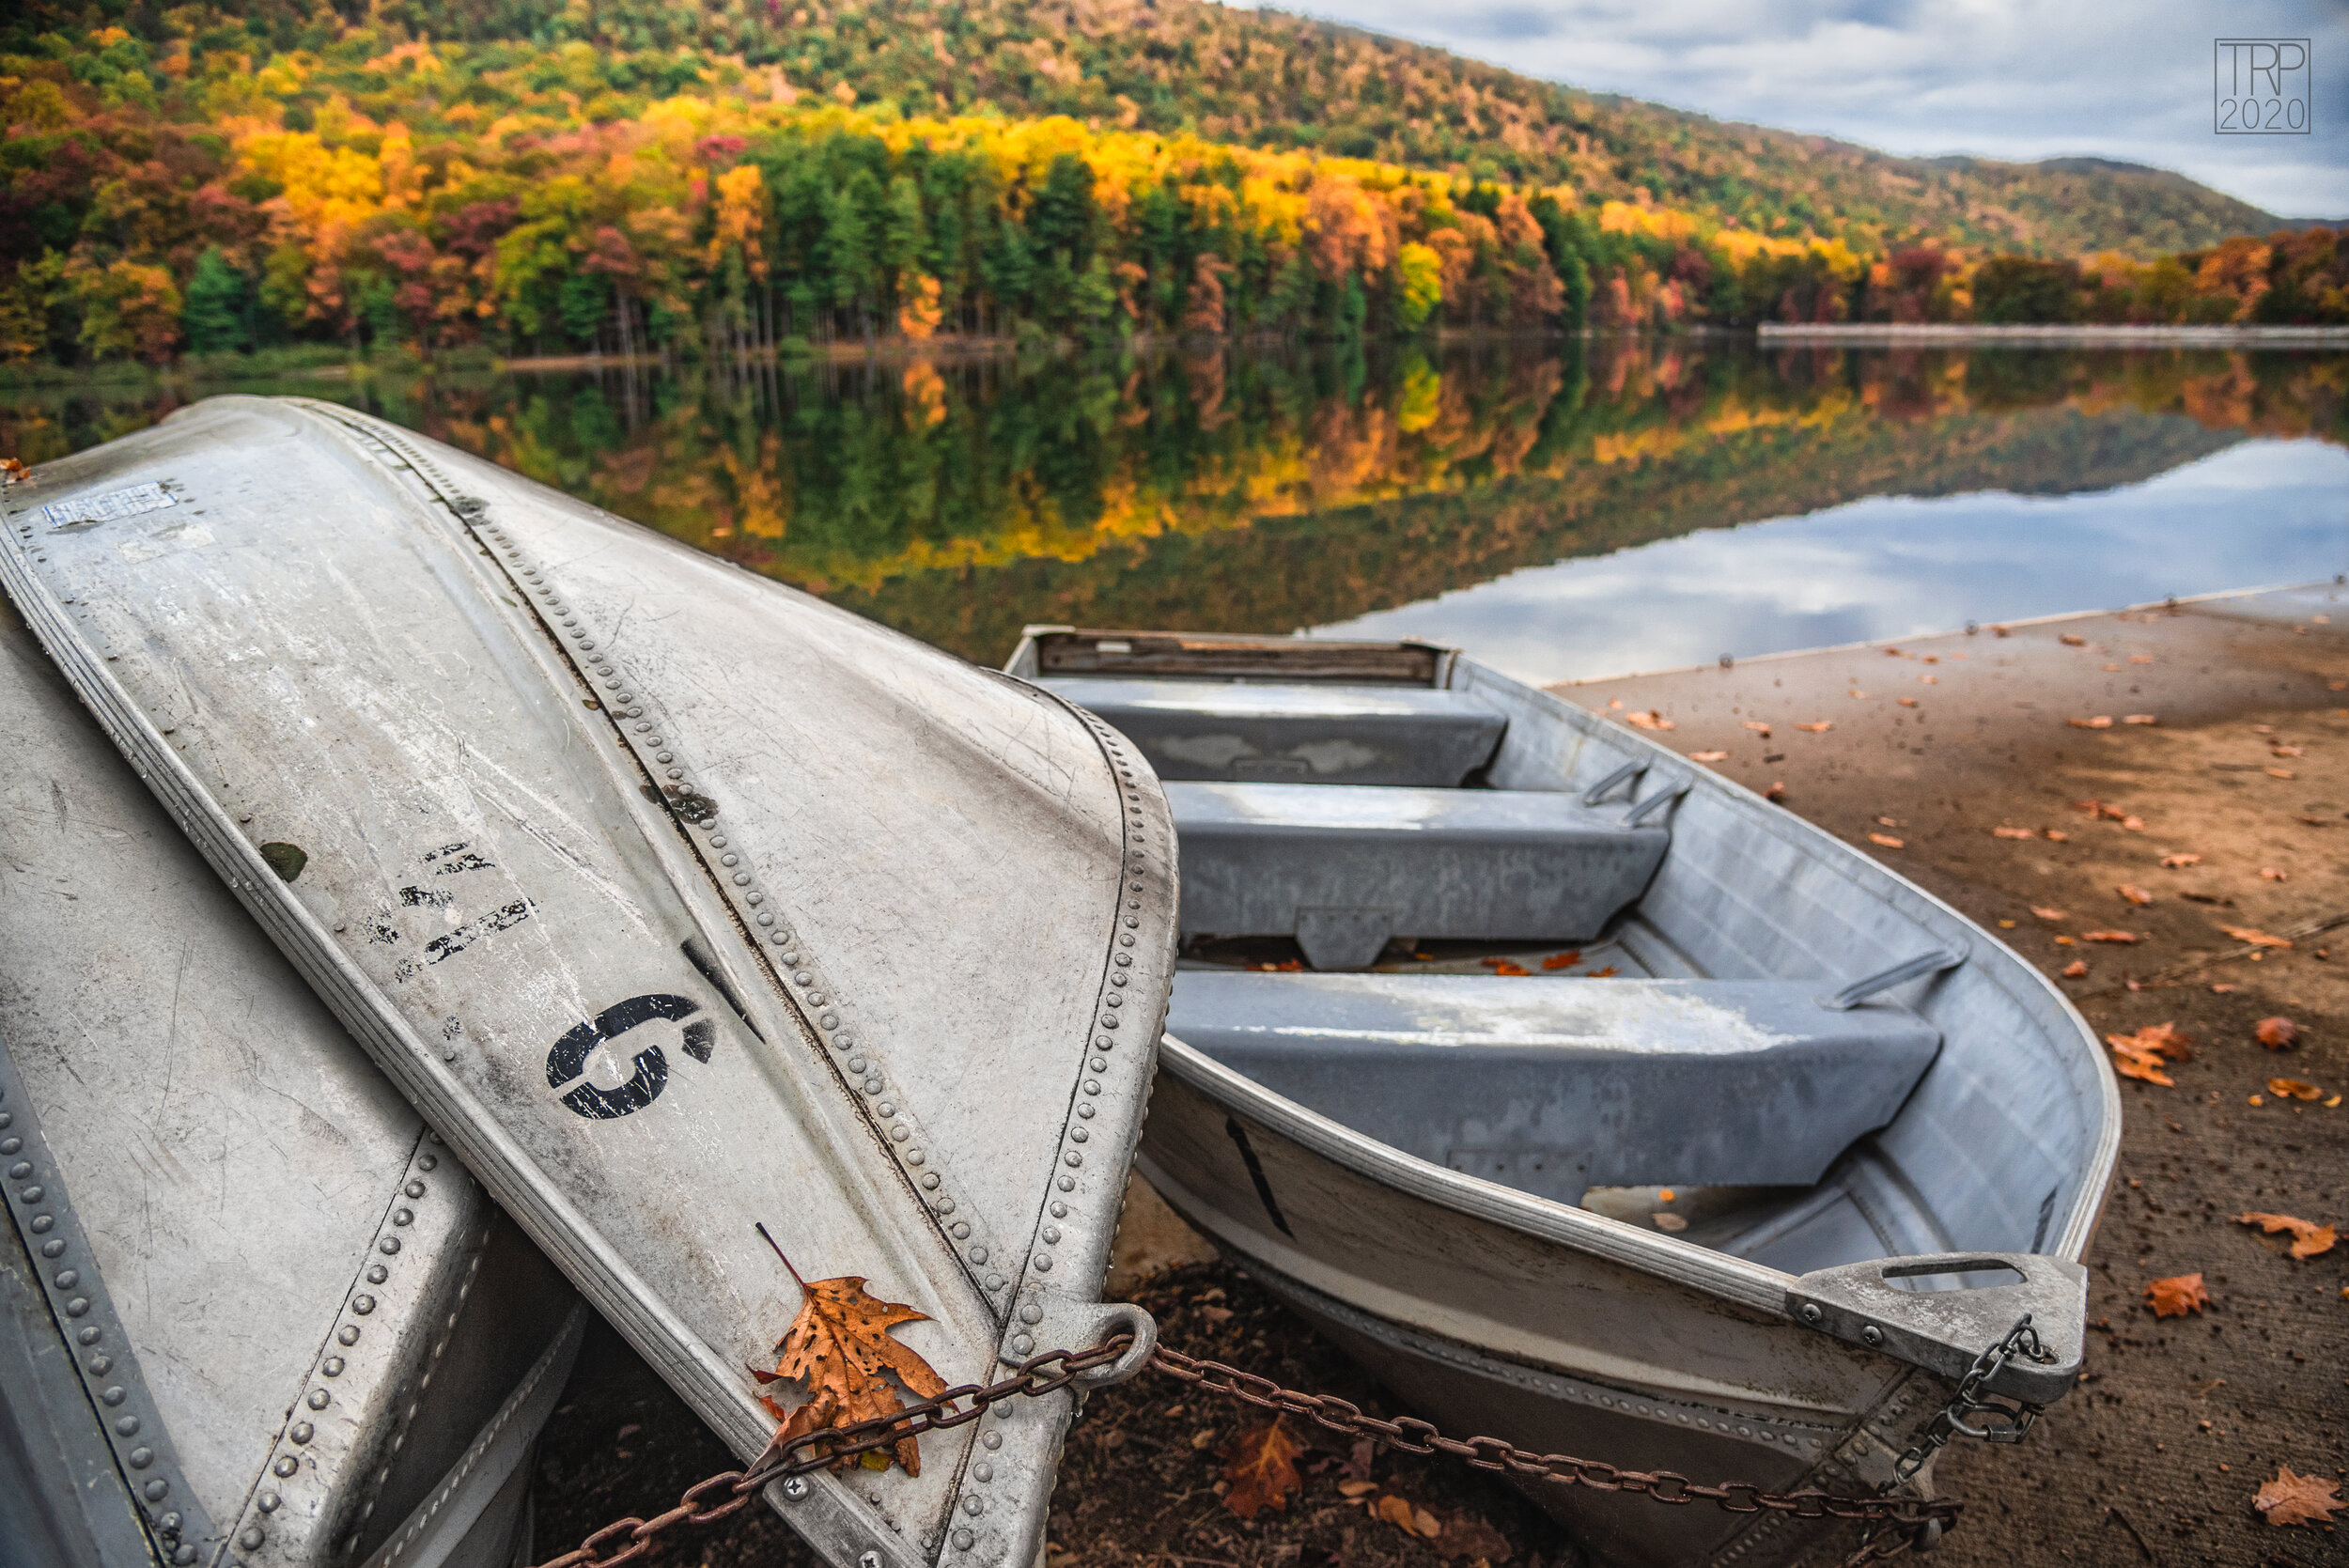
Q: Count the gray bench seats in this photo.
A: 3